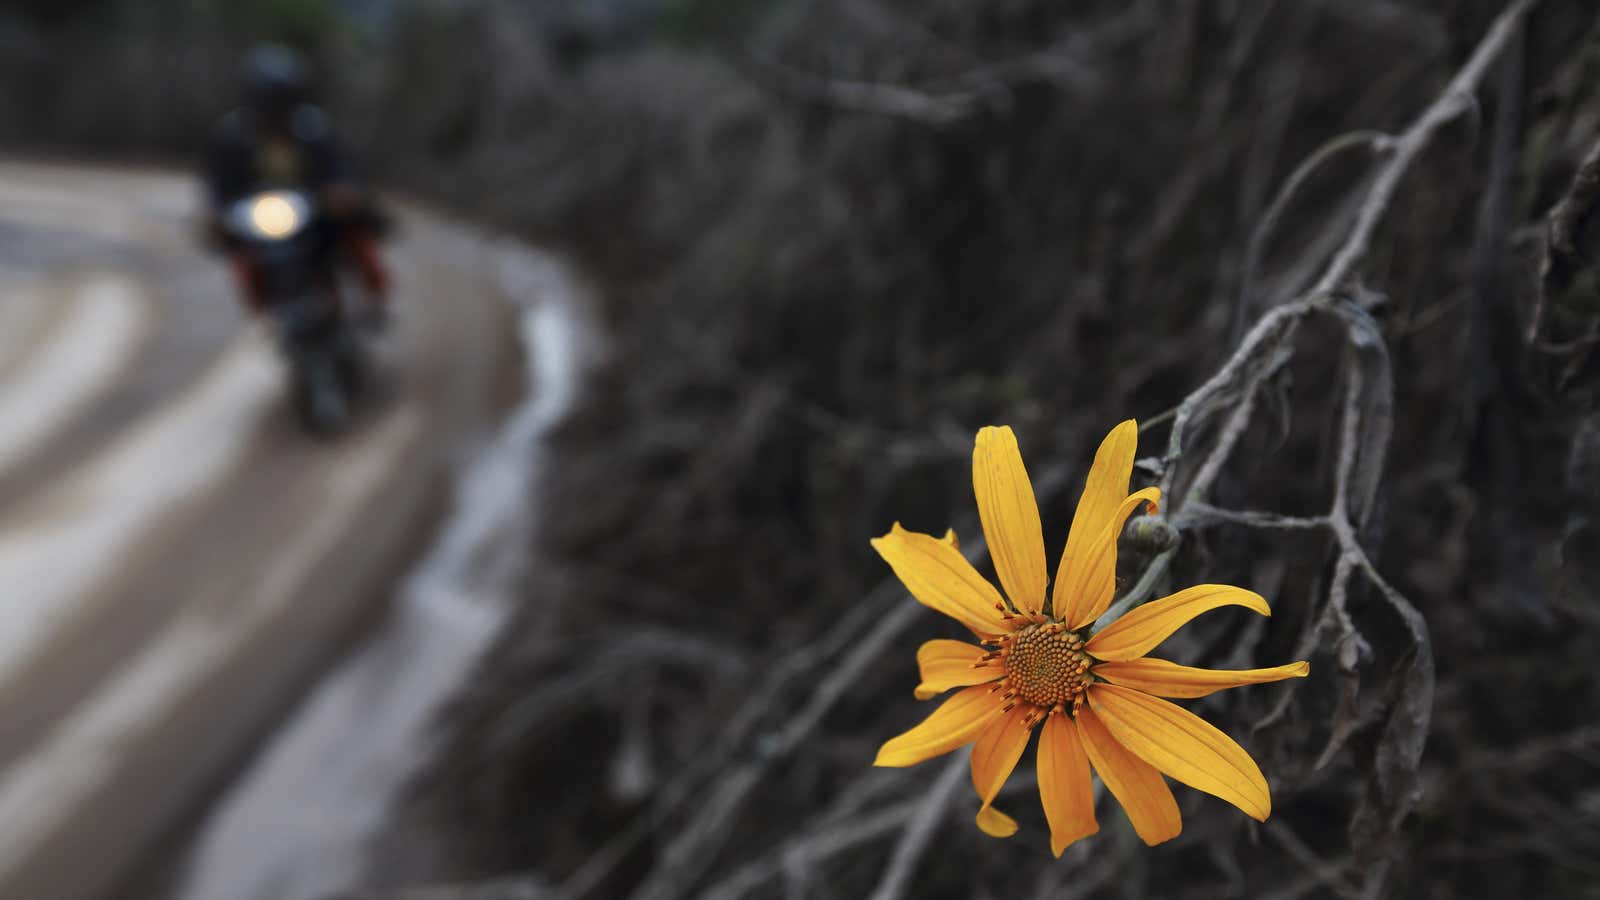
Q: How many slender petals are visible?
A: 12